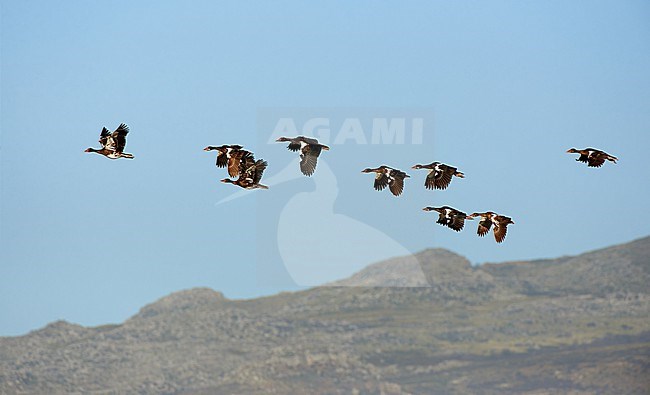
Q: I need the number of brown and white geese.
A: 9